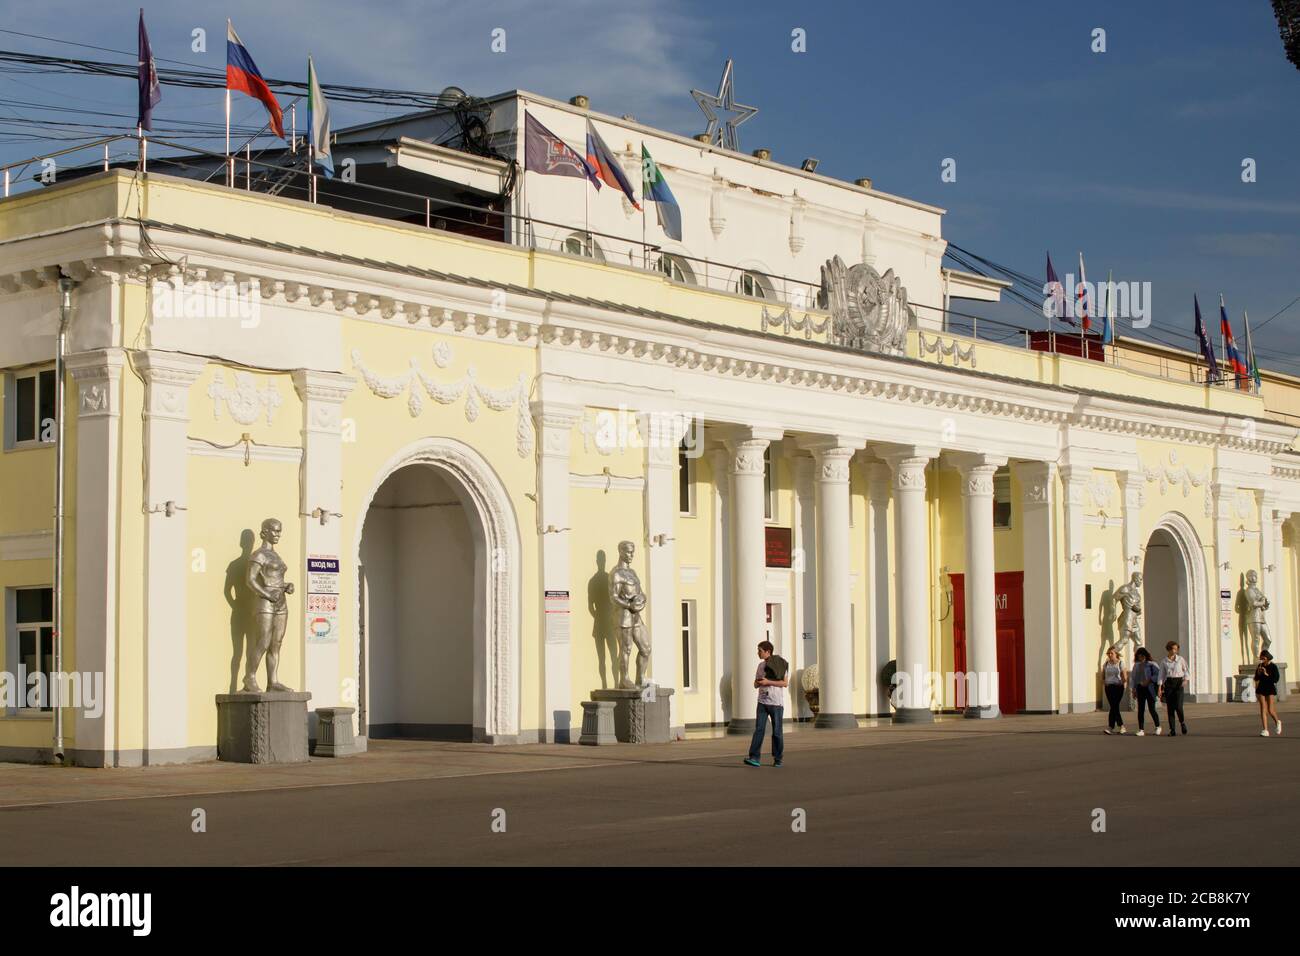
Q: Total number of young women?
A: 3